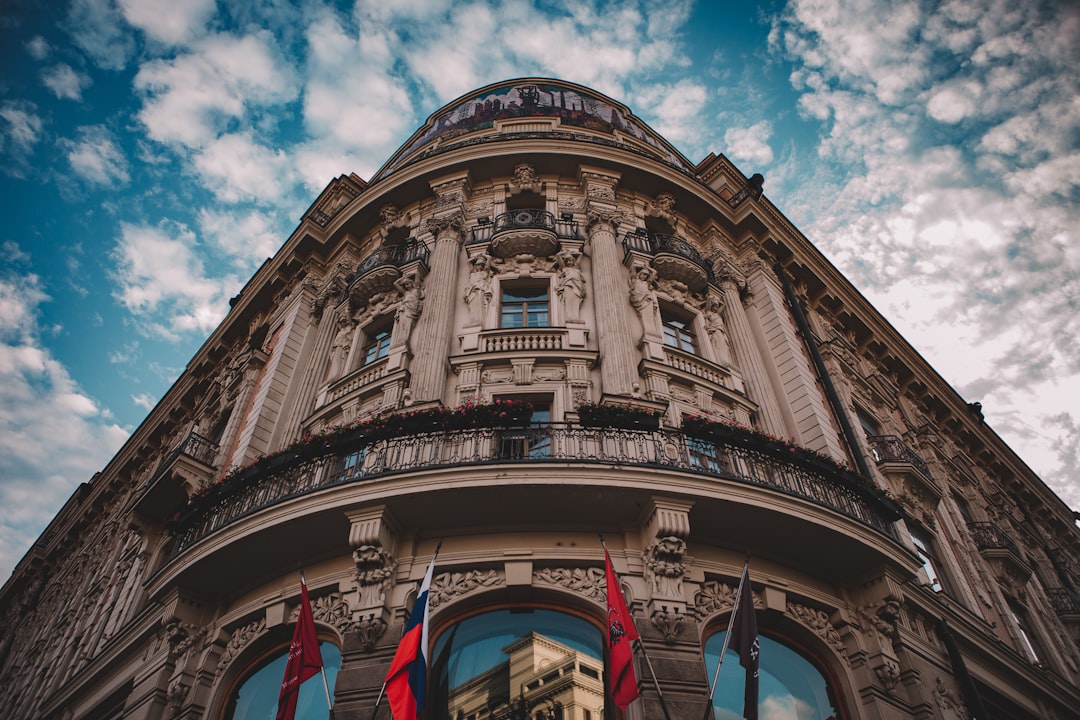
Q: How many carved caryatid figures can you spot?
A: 6